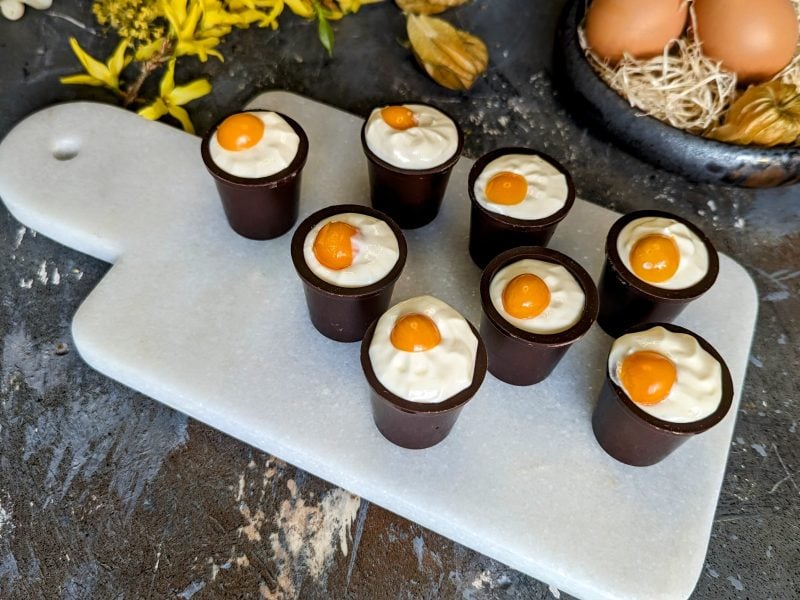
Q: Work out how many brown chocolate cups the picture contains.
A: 8